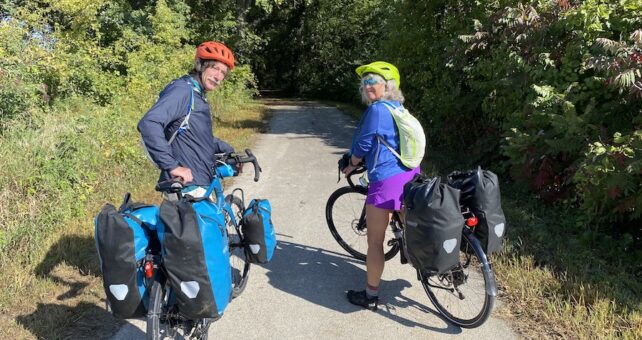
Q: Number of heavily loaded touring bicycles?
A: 2